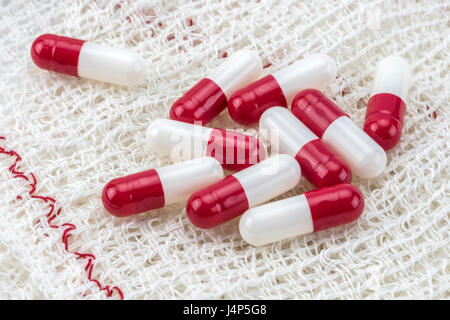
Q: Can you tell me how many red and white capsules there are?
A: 10